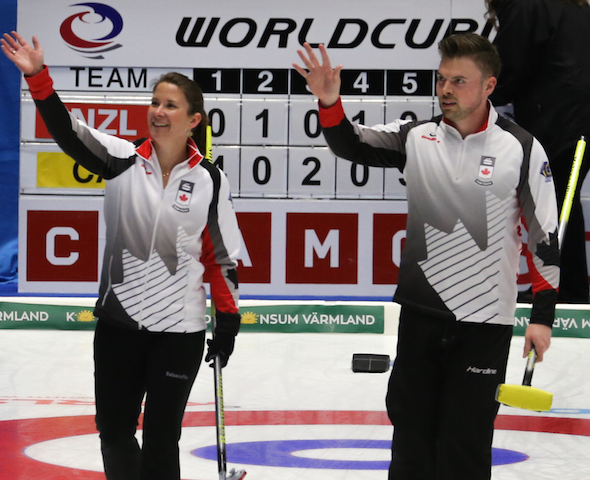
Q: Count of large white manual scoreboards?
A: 1